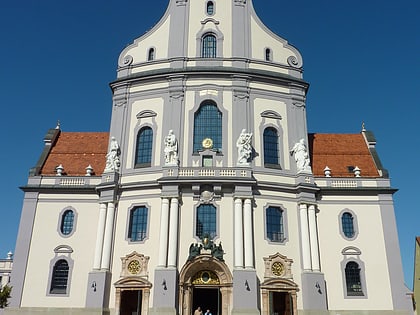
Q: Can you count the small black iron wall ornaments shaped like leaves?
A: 4